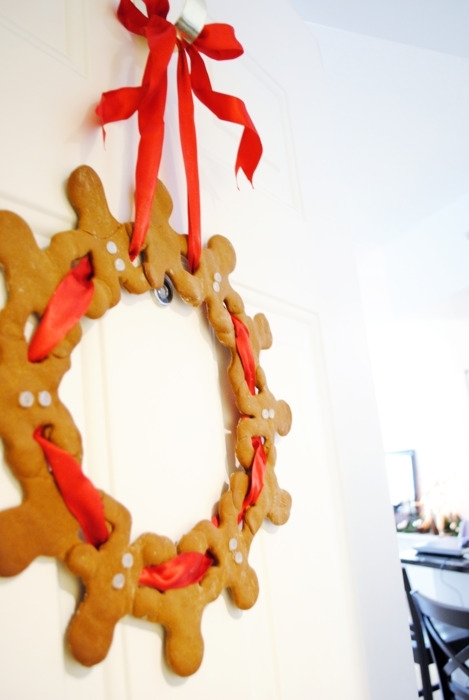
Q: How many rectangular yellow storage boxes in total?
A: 0